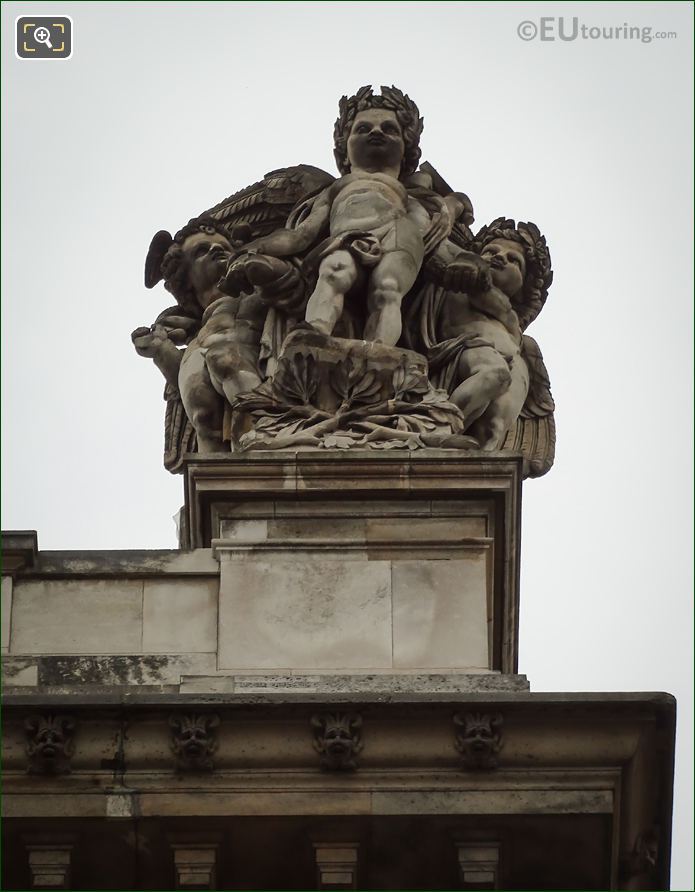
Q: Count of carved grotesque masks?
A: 4